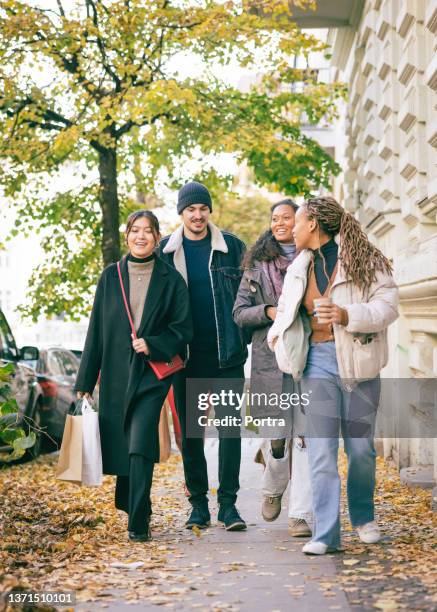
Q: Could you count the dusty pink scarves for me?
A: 1